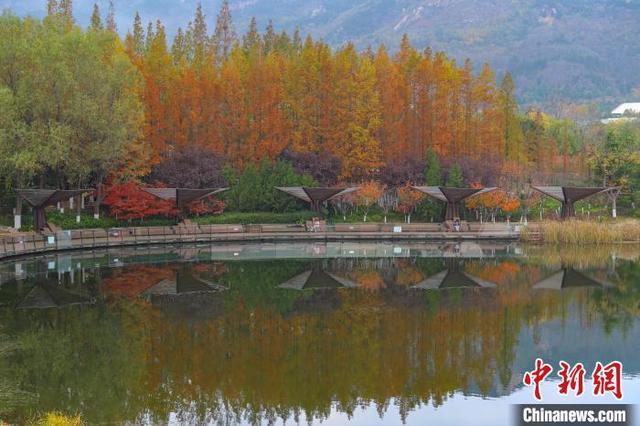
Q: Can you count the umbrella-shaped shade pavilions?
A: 5